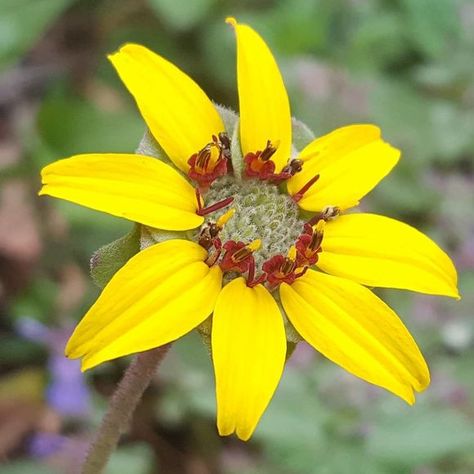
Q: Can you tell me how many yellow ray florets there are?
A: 8